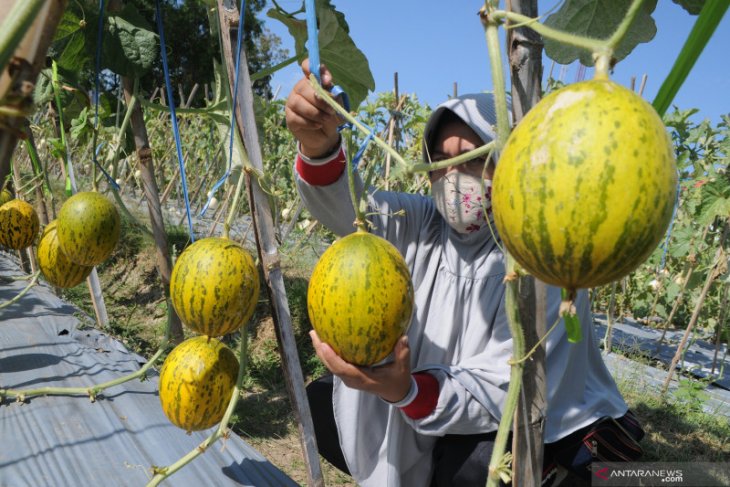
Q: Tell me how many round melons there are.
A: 8